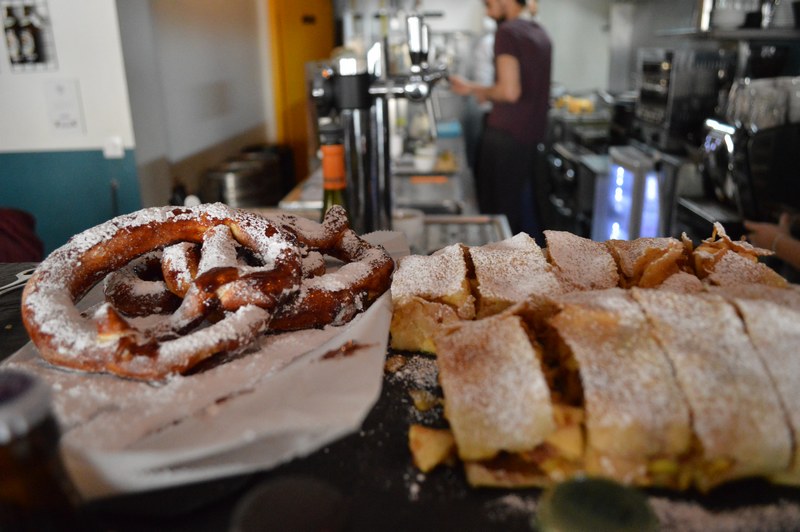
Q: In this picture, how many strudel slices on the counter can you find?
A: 9